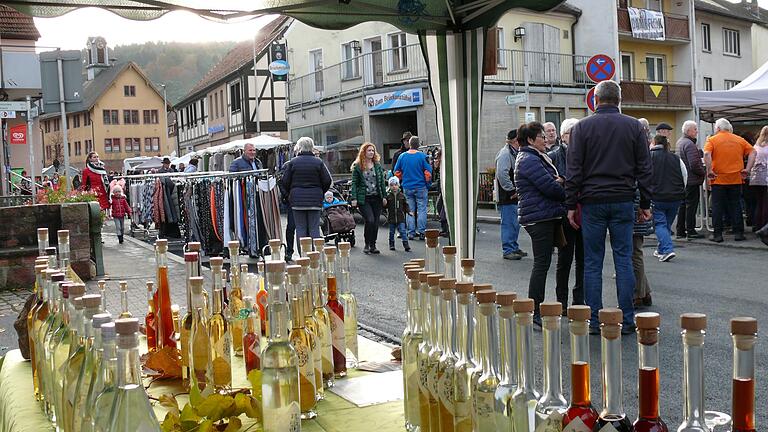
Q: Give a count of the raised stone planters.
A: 1